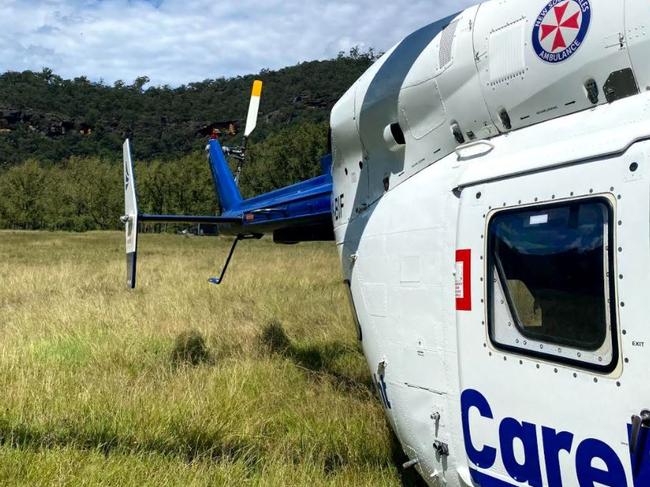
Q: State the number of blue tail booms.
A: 1